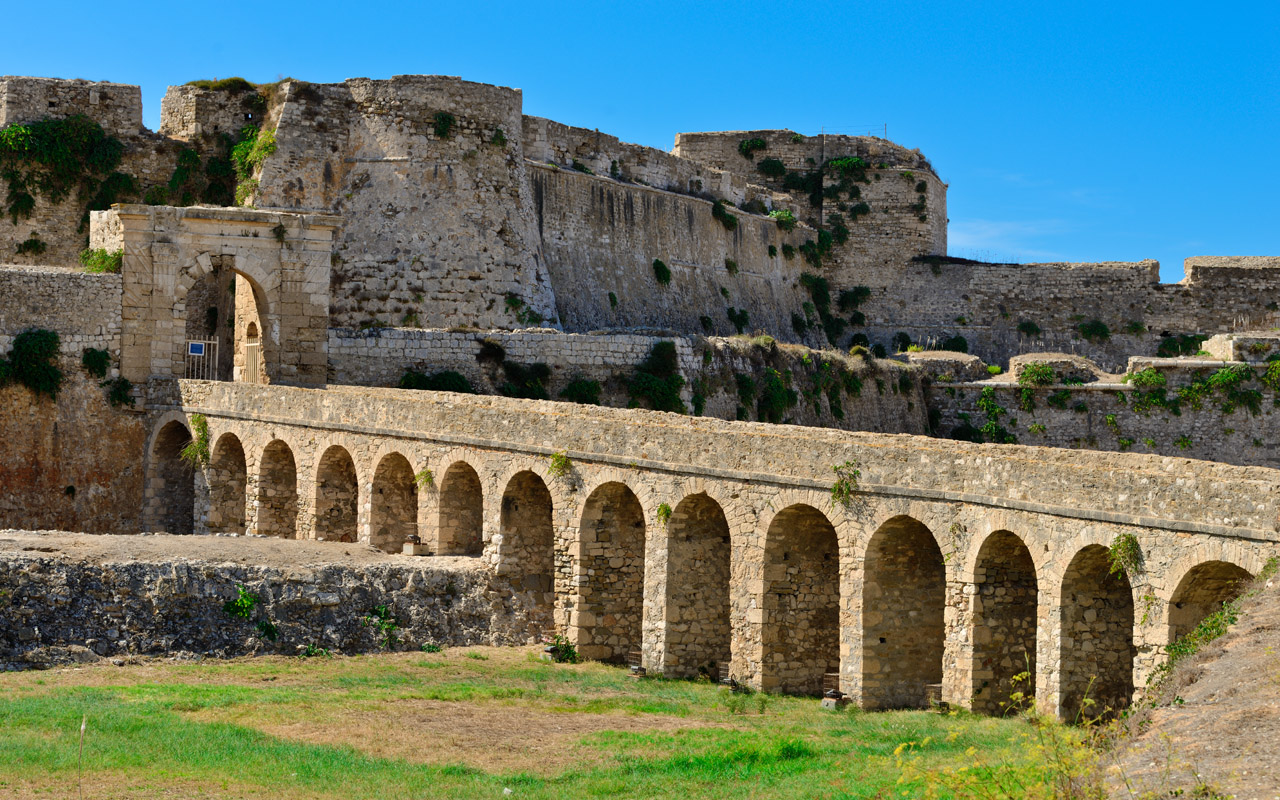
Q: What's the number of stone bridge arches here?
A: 14